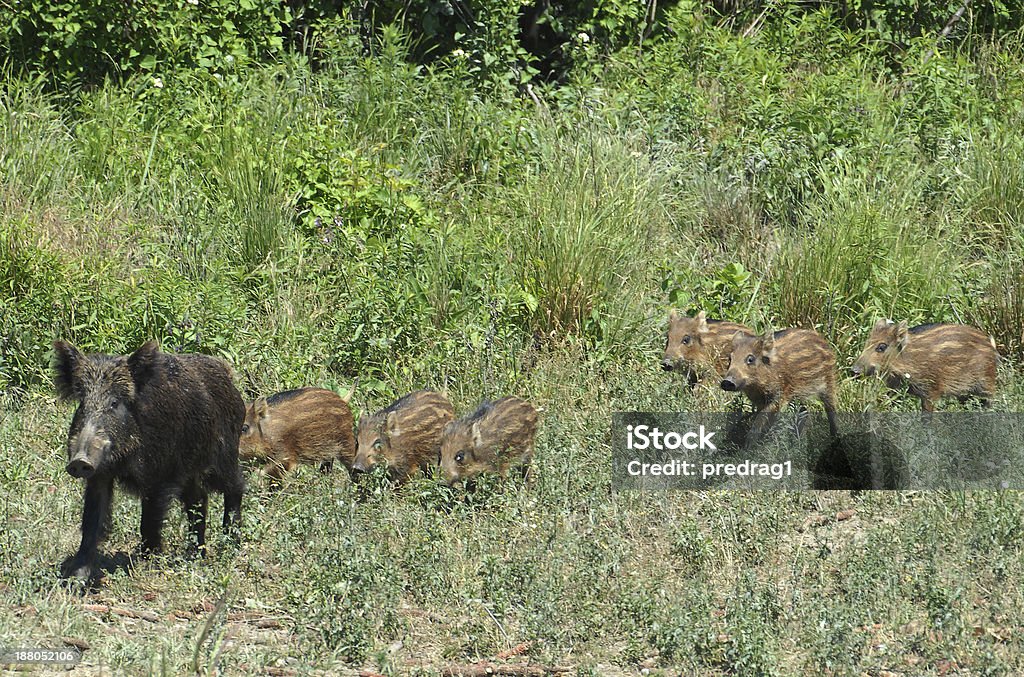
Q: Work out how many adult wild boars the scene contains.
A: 1